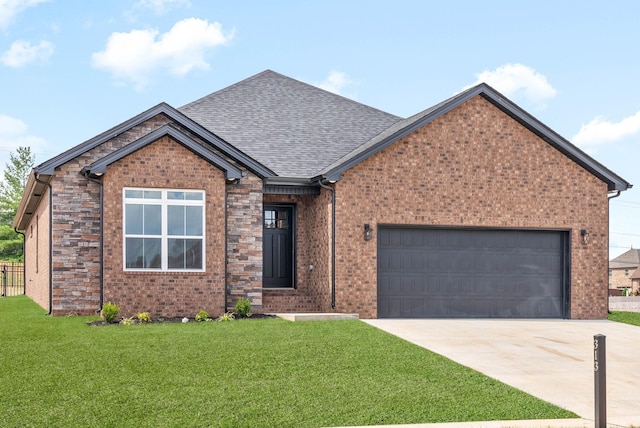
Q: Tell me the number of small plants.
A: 6